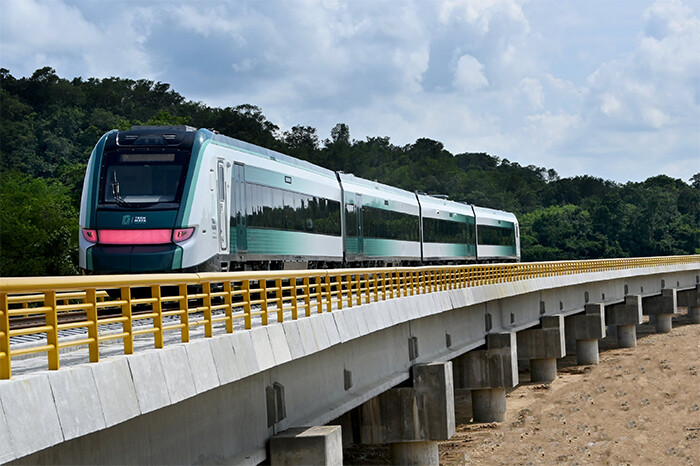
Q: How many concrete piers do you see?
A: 8